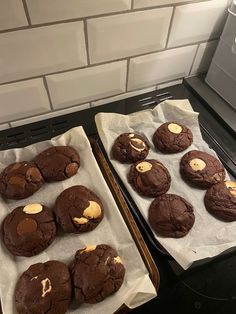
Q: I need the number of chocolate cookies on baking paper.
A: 12